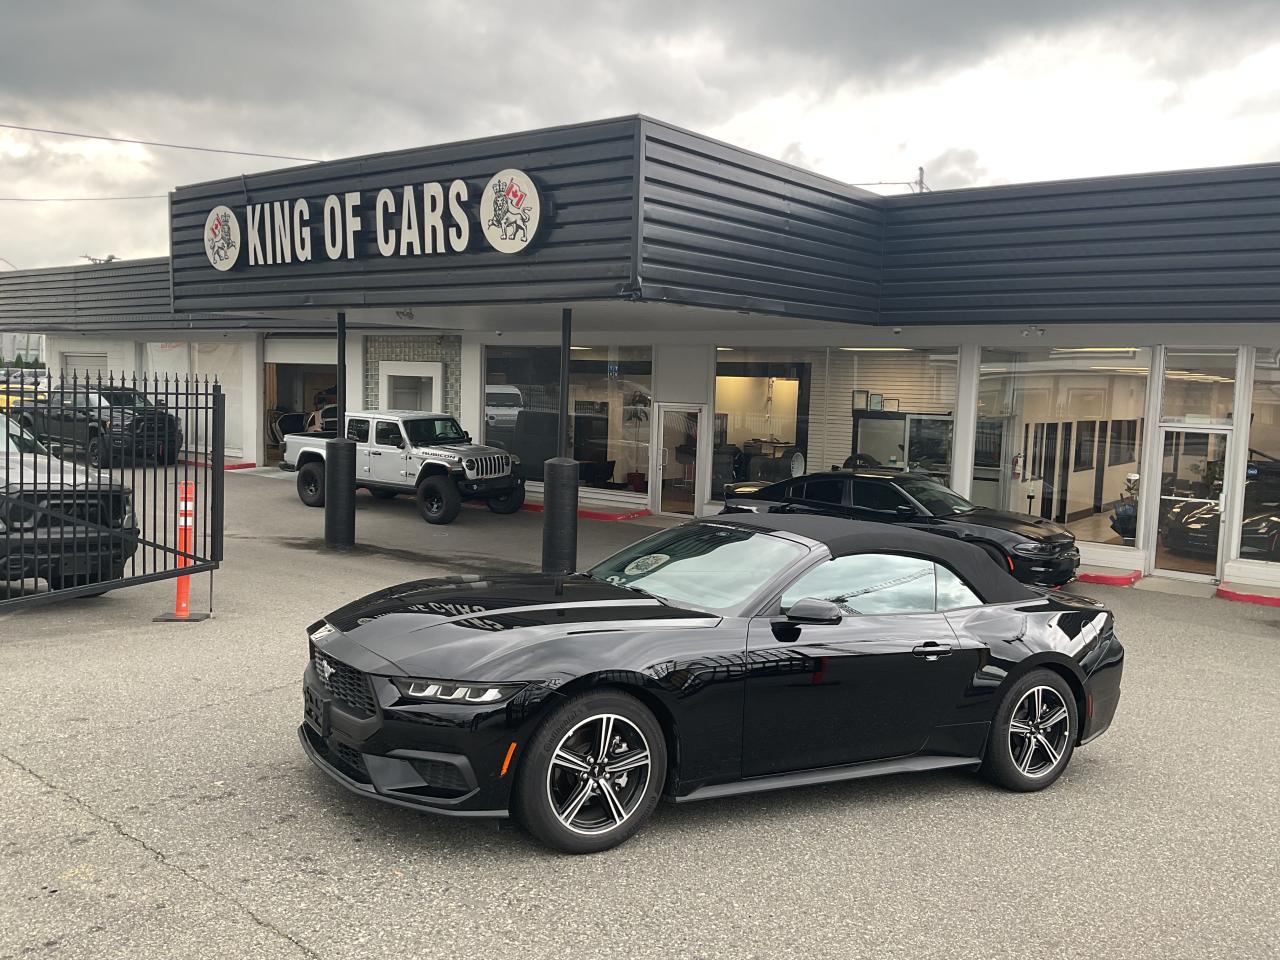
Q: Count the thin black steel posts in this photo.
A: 2